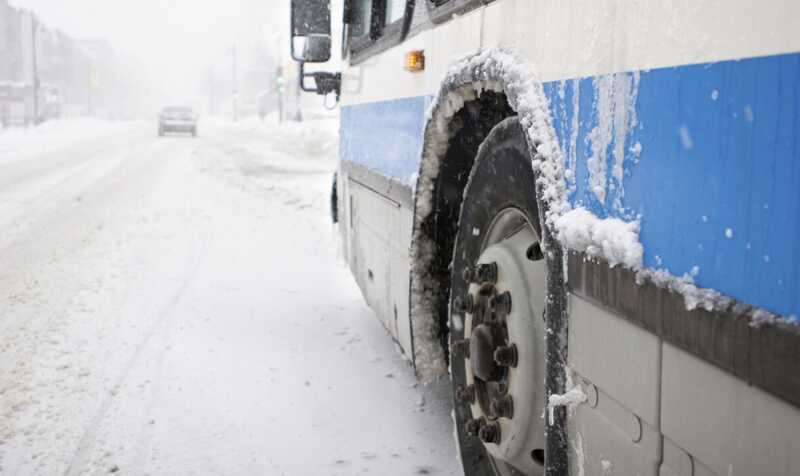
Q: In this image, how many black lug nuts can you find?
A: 10